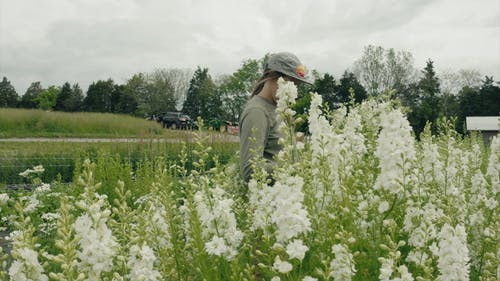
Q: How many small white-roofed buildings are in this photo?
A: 1